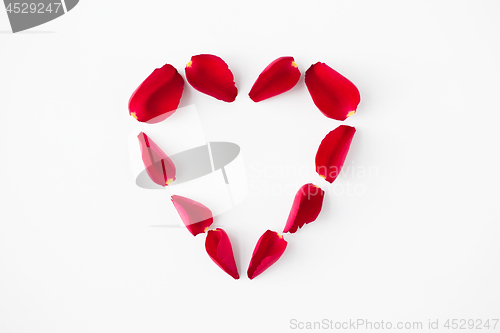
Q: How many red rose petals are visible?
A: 10